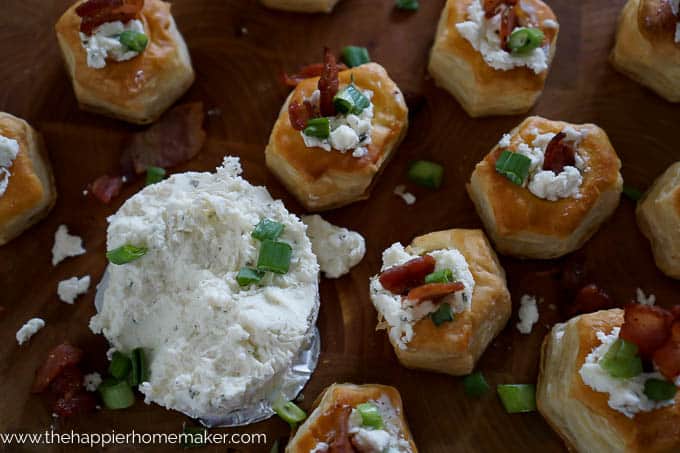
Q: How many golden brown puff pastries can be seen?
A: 11